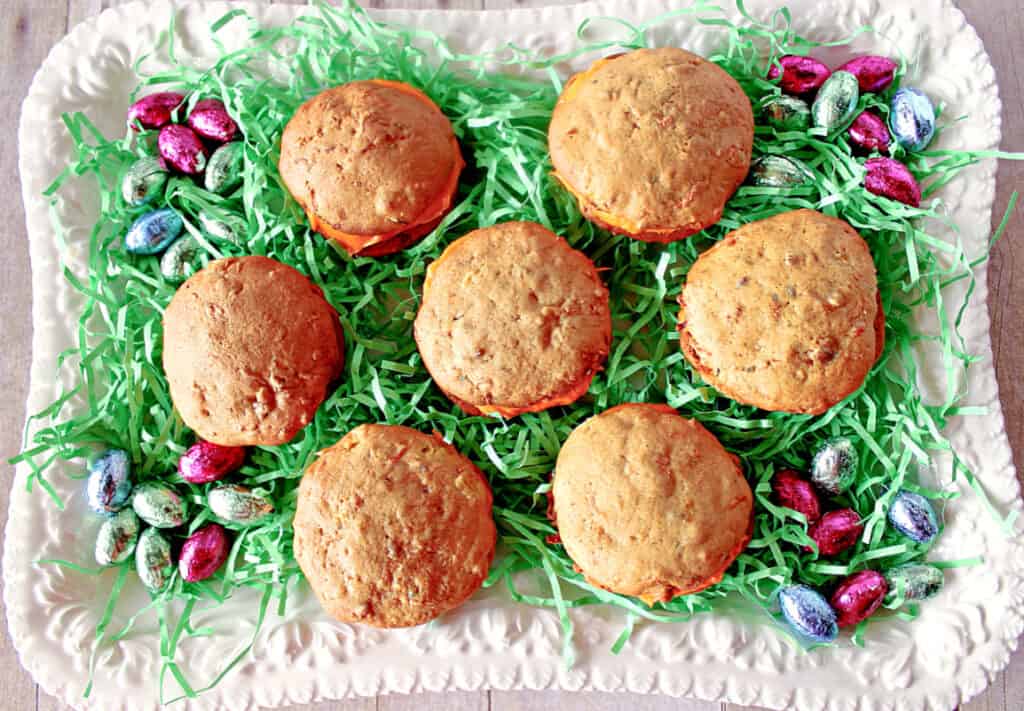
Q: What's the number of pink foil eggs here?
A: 12